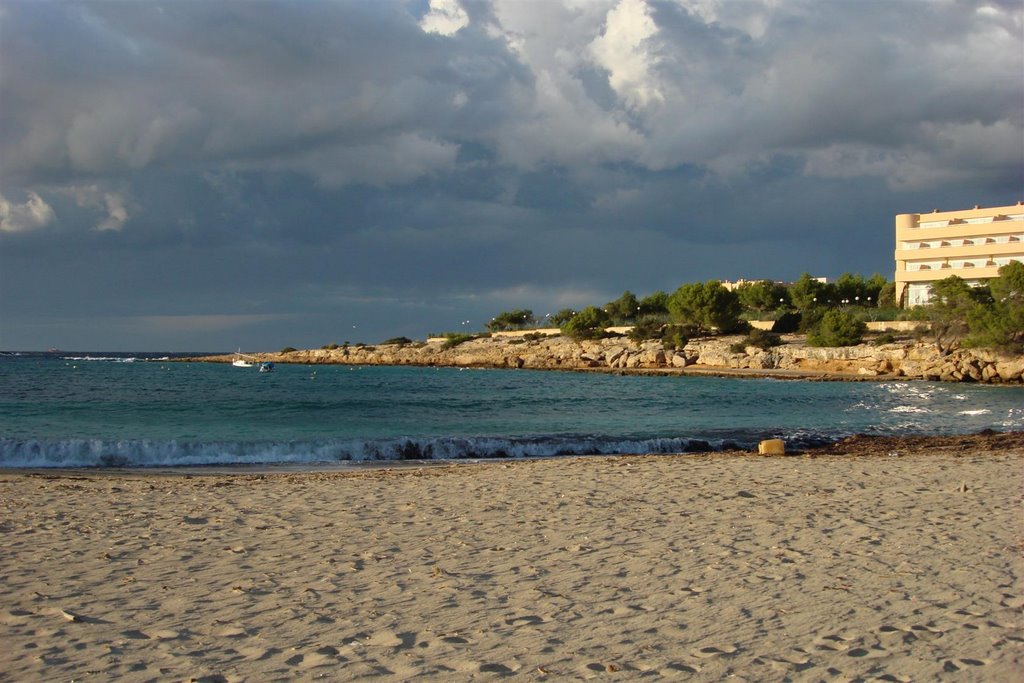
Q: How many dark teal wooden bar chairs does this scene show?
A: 0